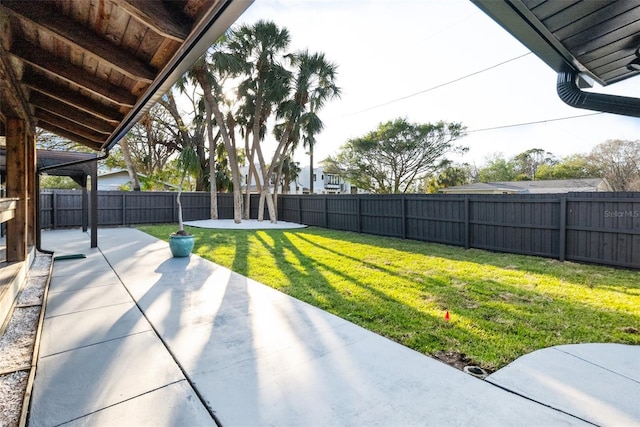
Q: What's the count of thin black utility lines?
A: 2